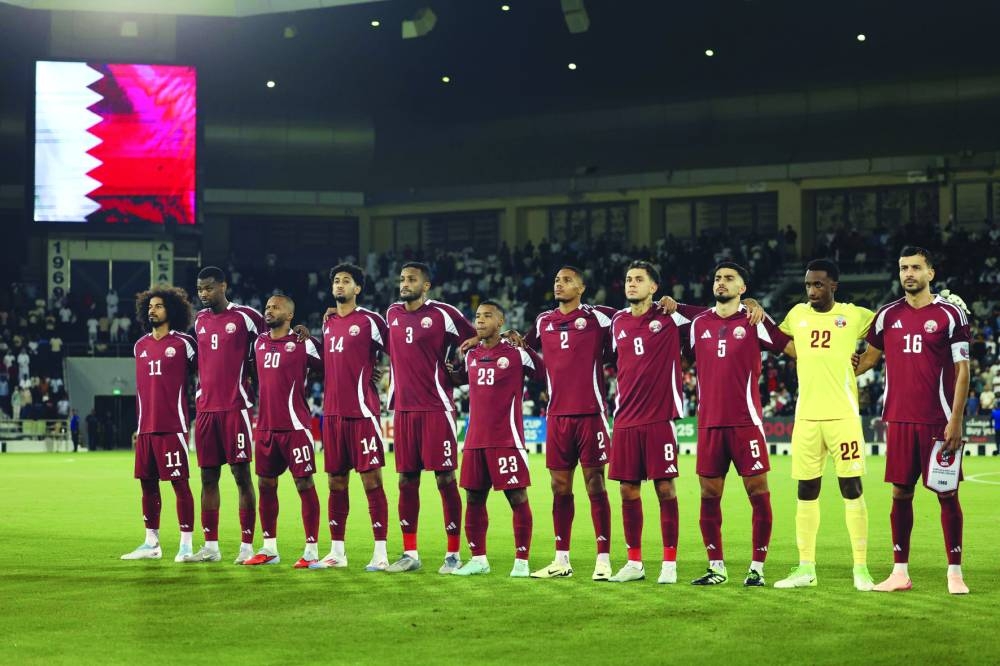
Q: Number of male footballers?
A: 11